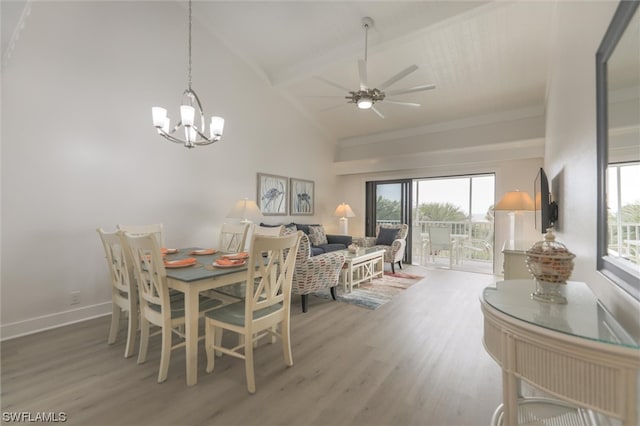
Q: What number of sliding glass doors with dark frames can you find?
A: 1